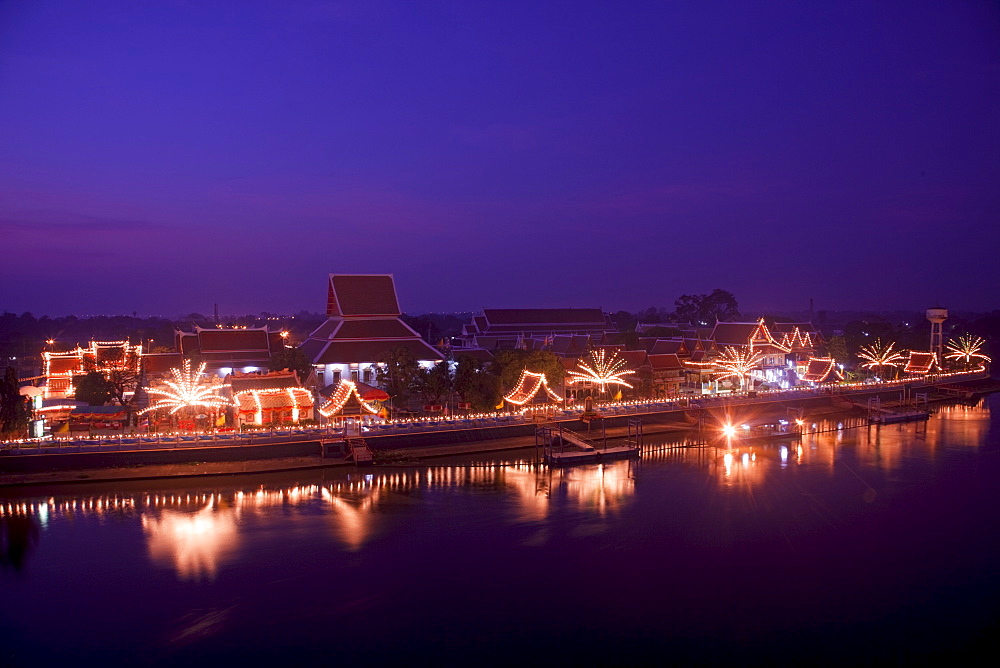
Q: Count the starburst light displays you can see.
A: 5